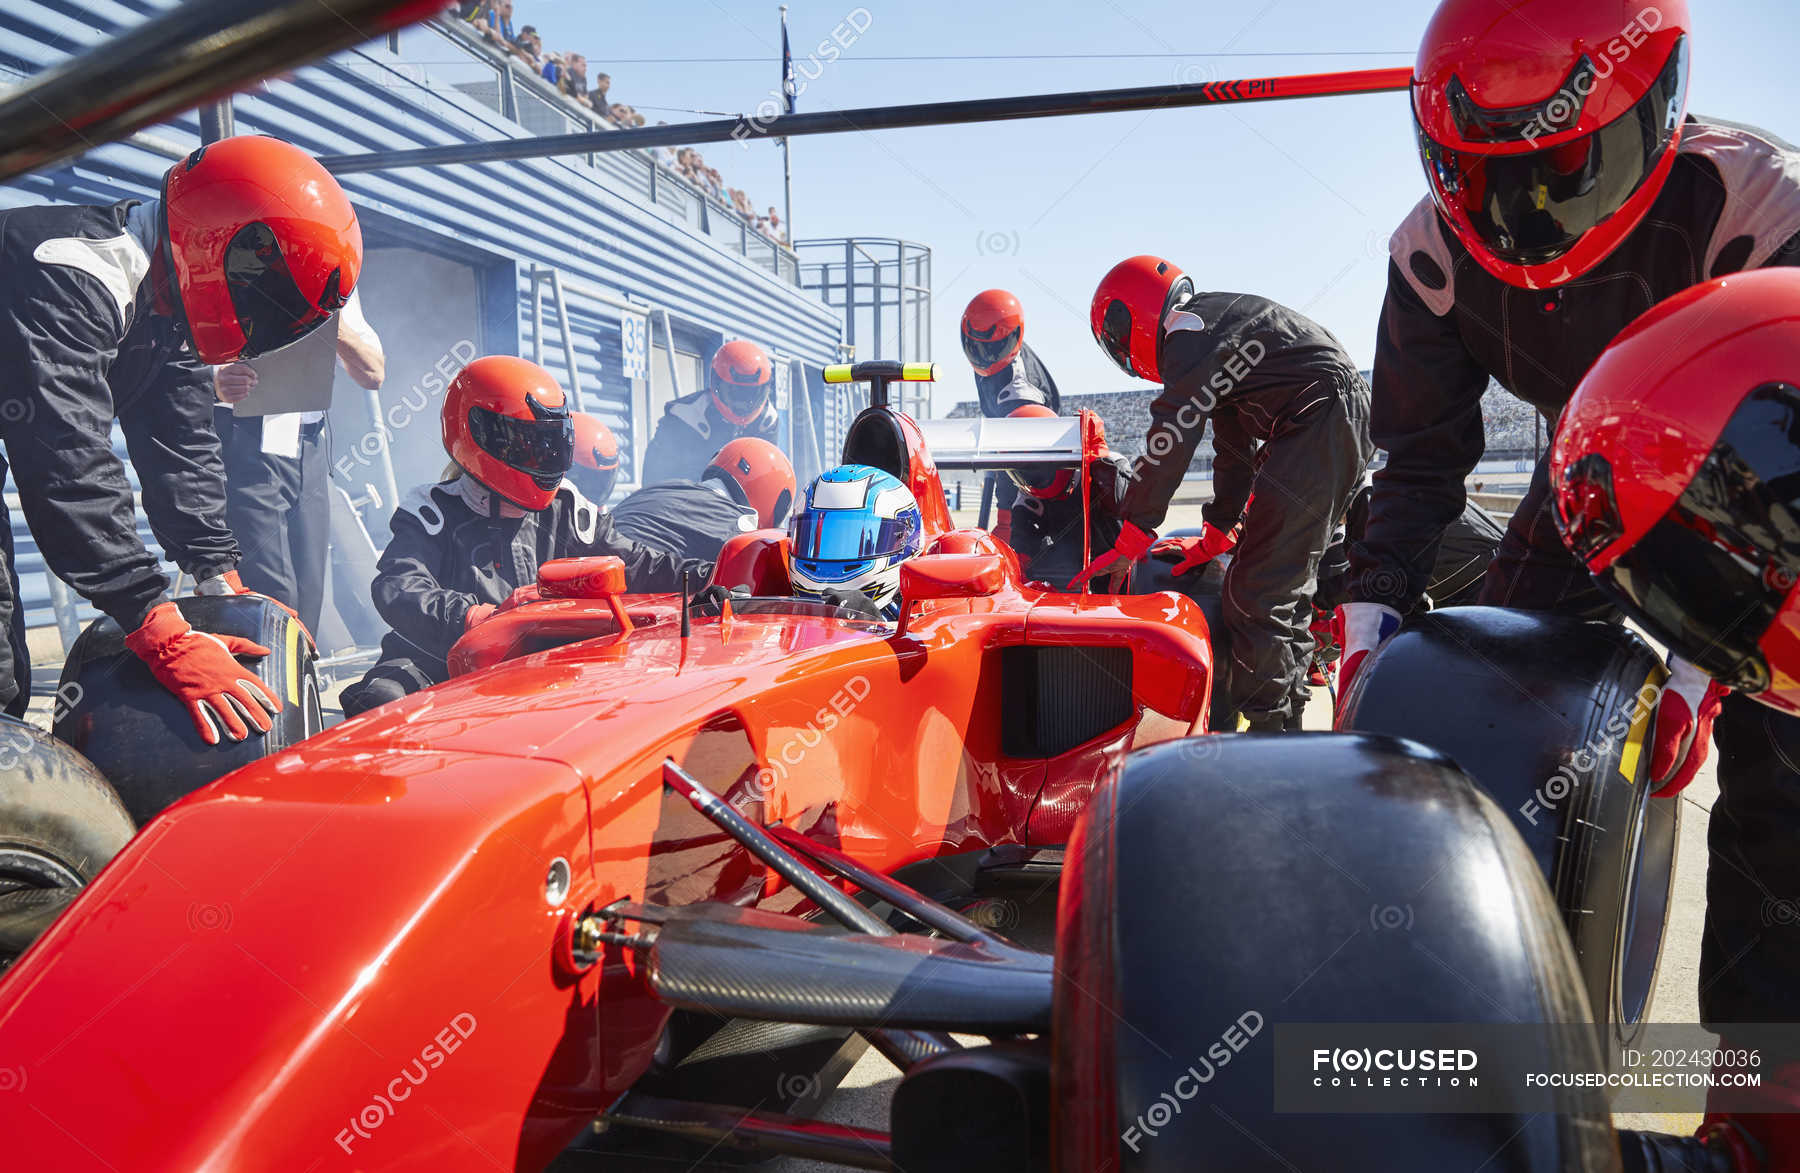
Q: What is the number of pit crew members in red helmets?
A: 10